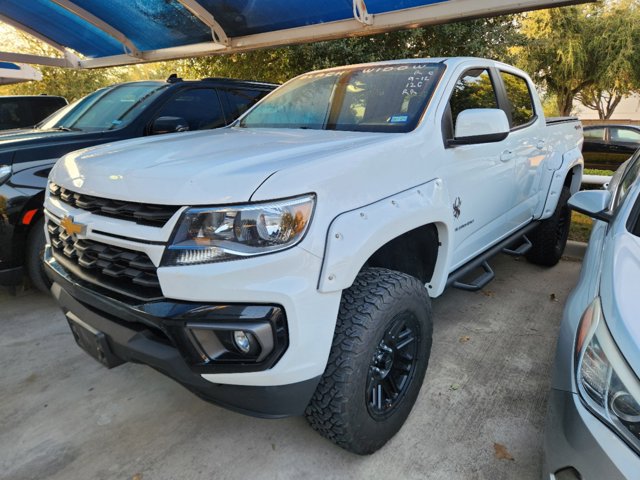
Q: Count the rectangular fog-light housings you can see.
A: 1